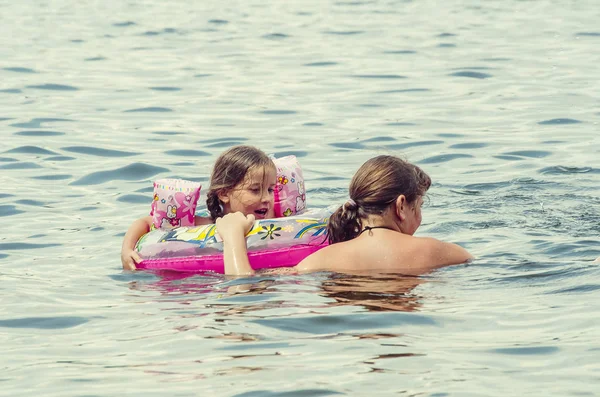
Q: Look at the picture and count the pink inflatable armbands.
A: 2